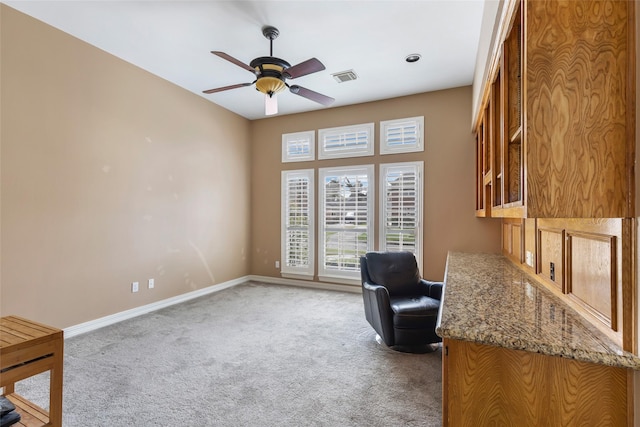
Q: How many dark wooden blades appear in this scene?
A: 4